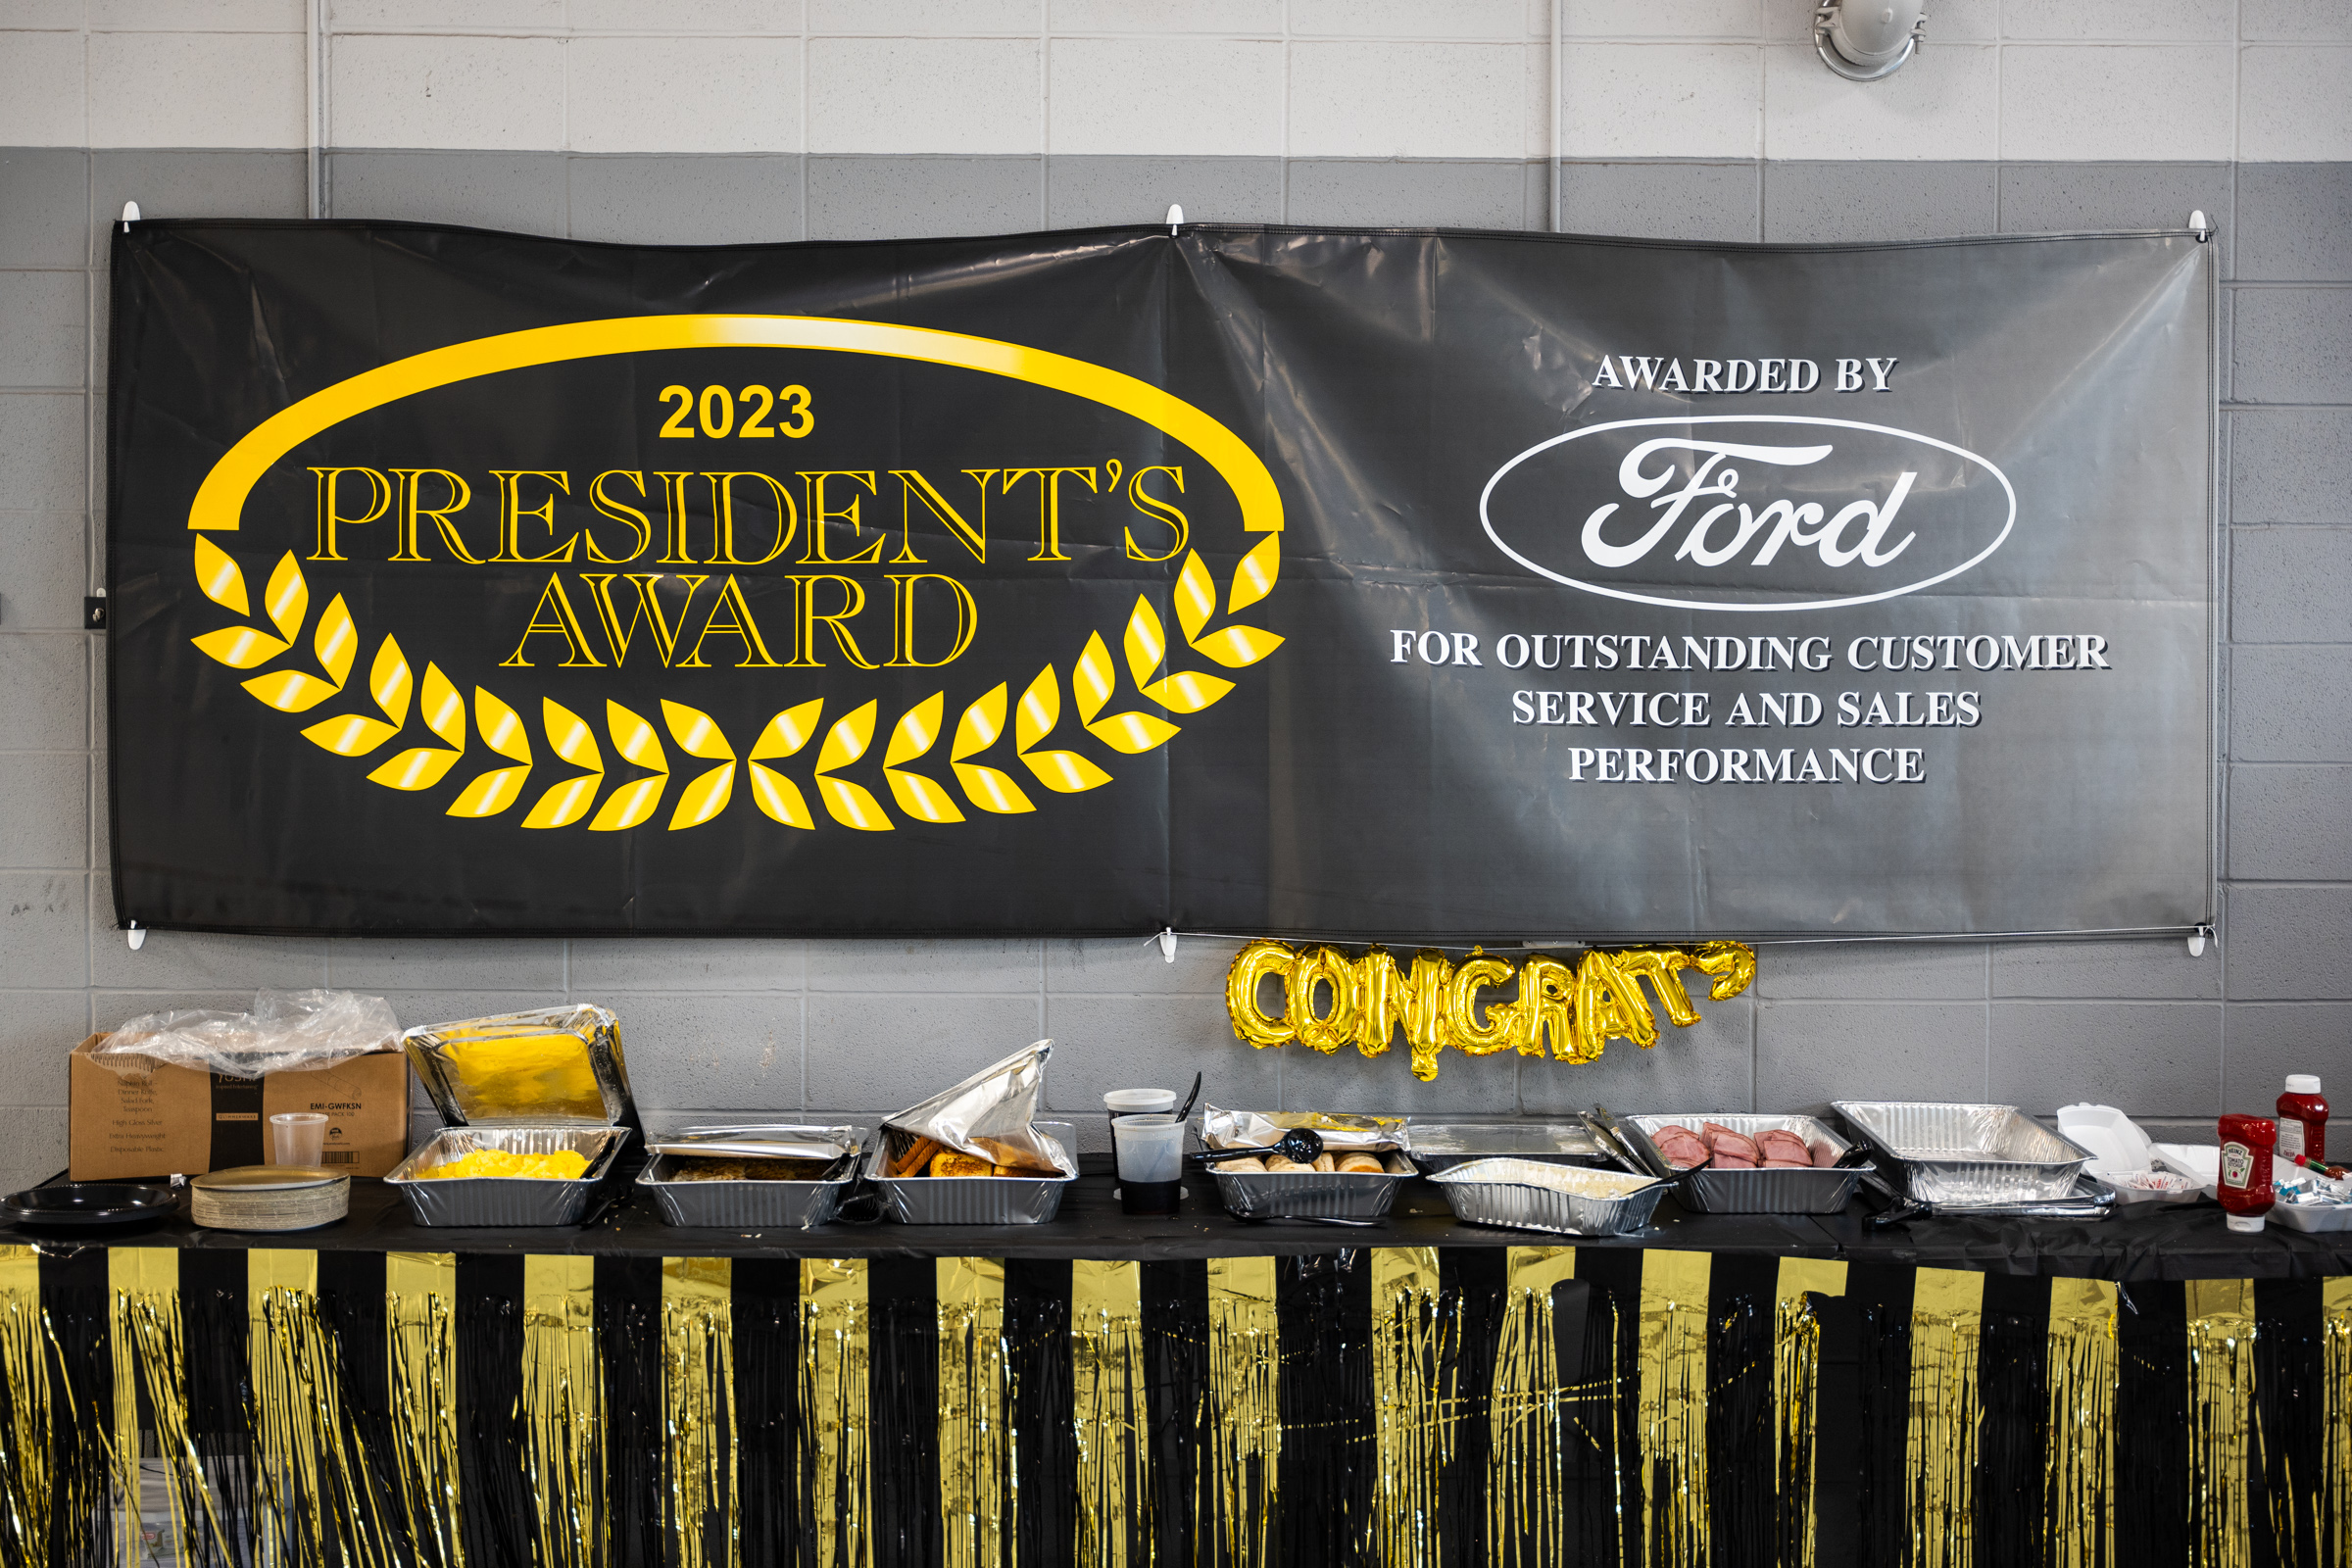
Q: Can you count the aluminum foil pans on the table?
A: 8